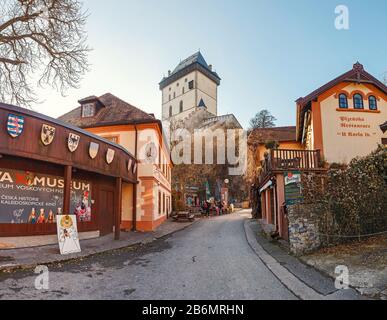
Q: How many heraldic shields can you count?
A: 7